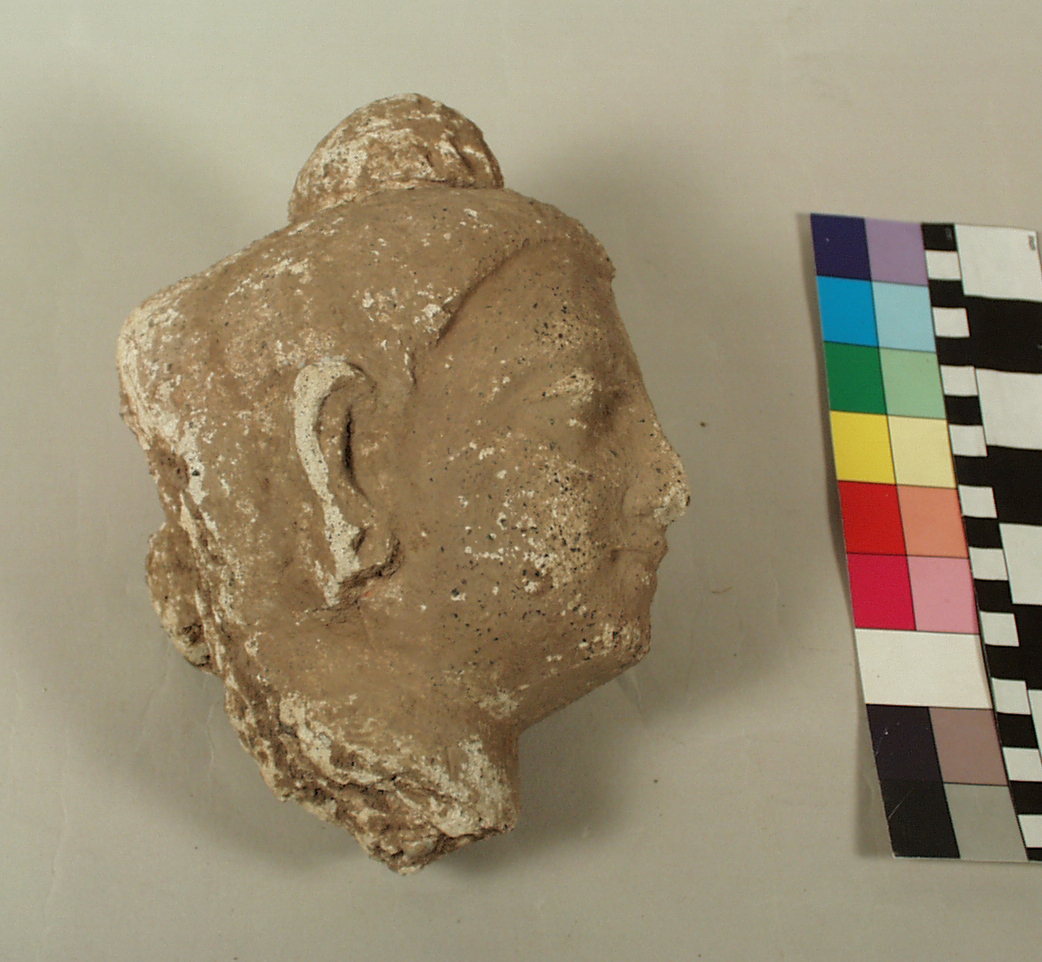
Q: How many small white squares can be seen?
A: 10